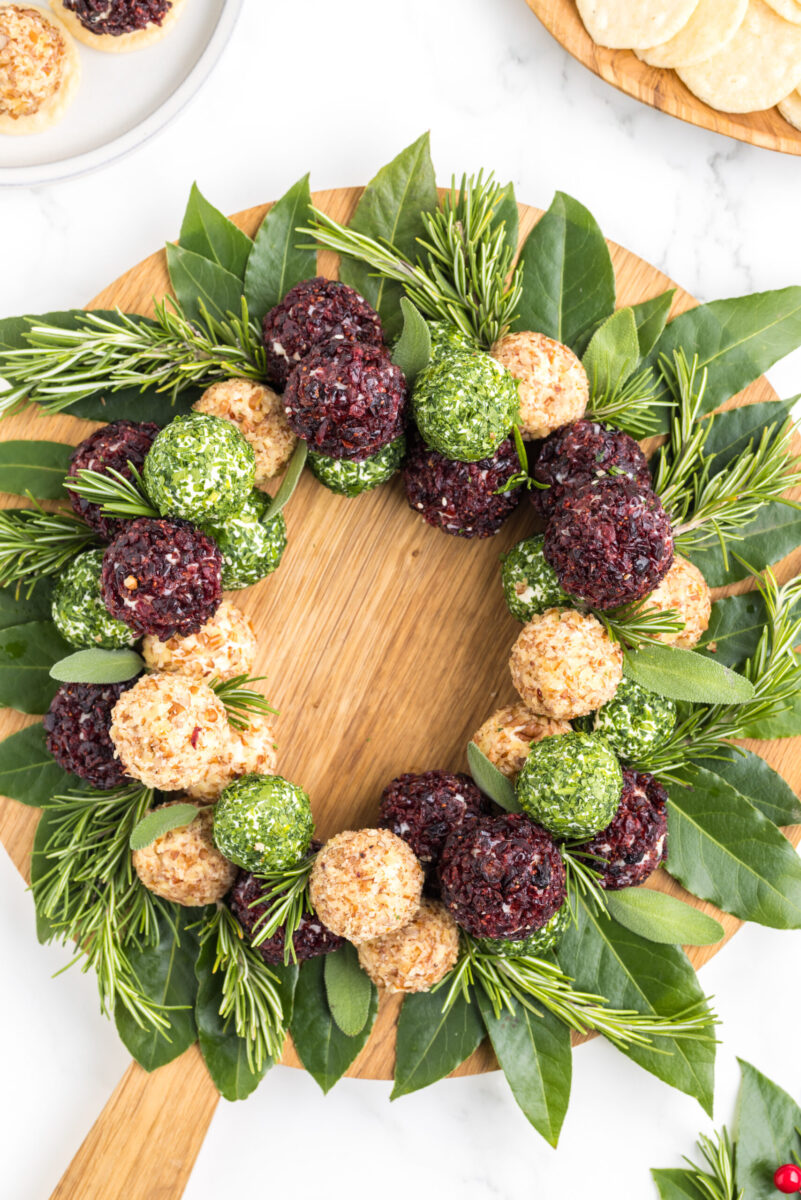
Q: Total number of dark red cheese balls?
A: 13